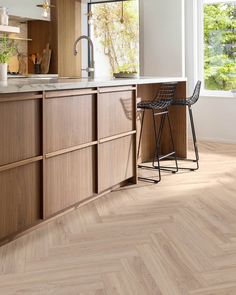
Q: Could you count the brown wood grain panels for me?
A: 6